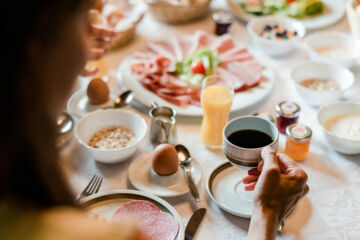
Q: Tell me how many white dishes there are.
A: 11